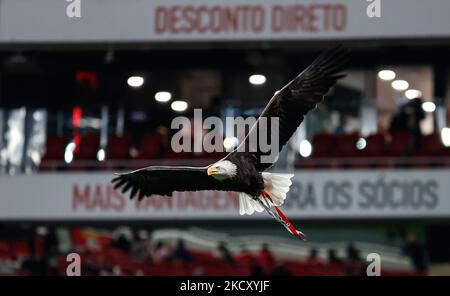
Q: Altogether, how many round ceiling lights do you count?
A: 8